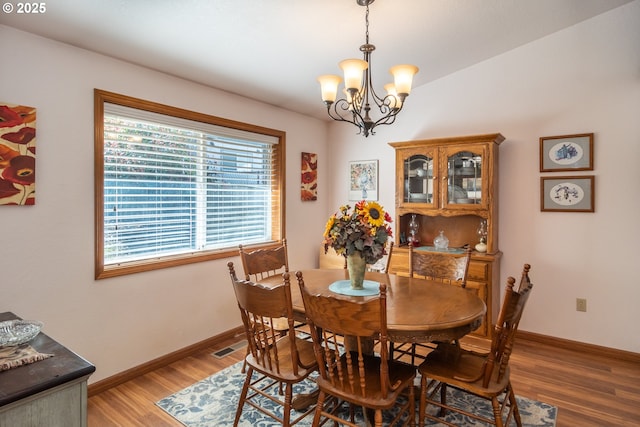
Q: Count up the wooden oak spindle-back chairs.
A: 6